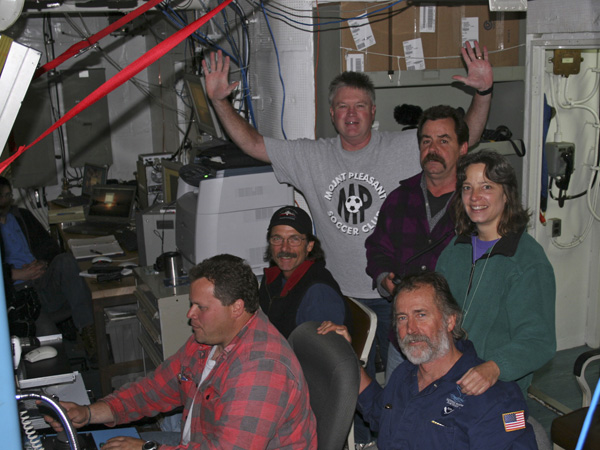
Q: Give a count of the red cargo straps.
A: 2